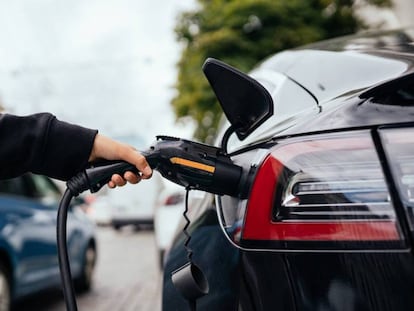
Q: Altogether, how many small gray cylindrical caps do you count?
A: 1